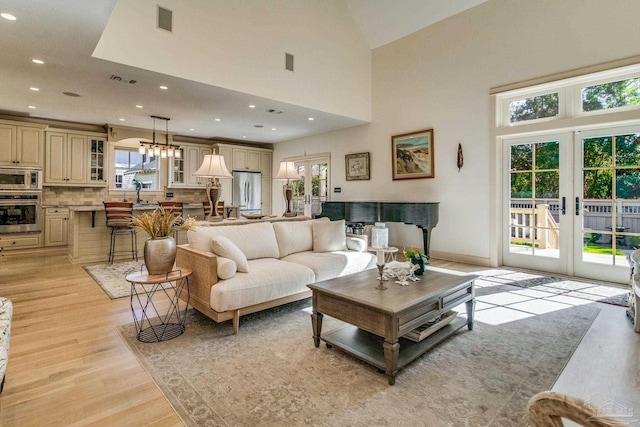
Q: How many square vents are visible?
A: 2